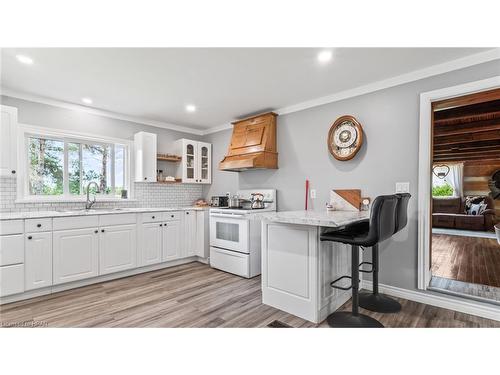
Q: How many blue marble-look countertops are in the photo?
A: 0